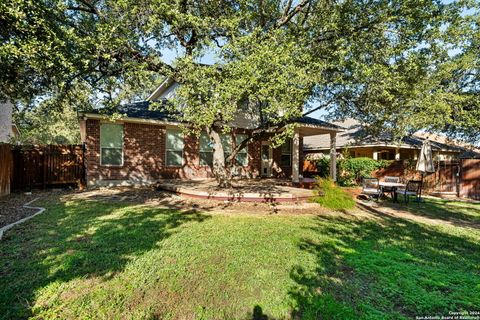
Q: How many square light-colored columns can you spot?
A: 2